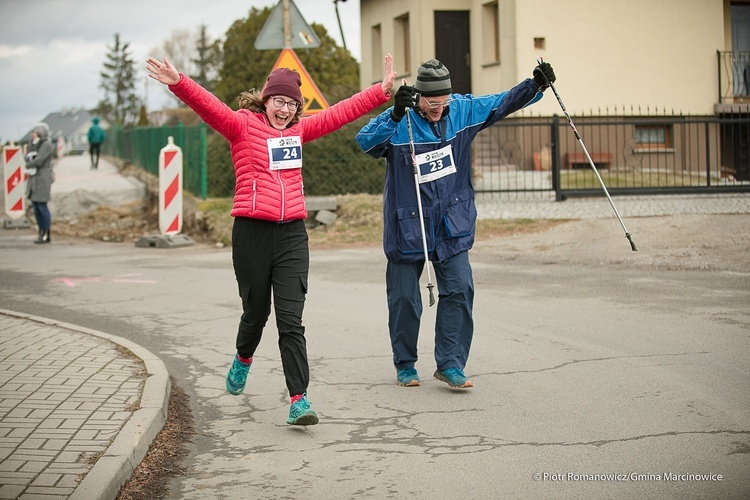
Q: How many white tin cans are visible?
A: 0